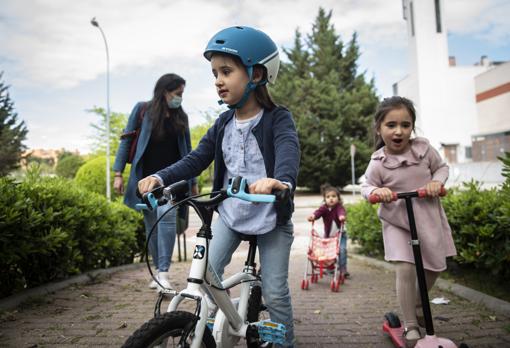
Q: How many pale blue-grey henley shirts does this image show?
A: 1